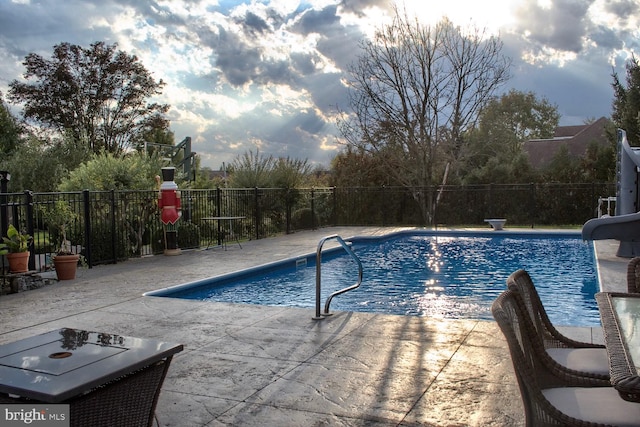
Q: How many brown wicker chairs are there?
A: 3